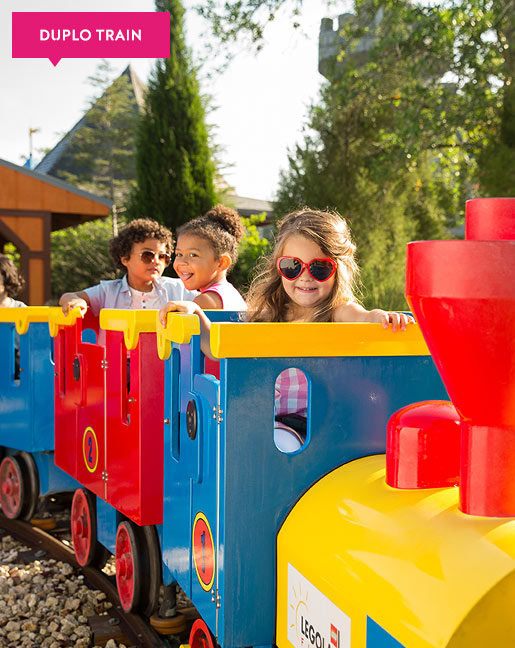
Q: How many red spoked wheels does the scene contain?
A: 4